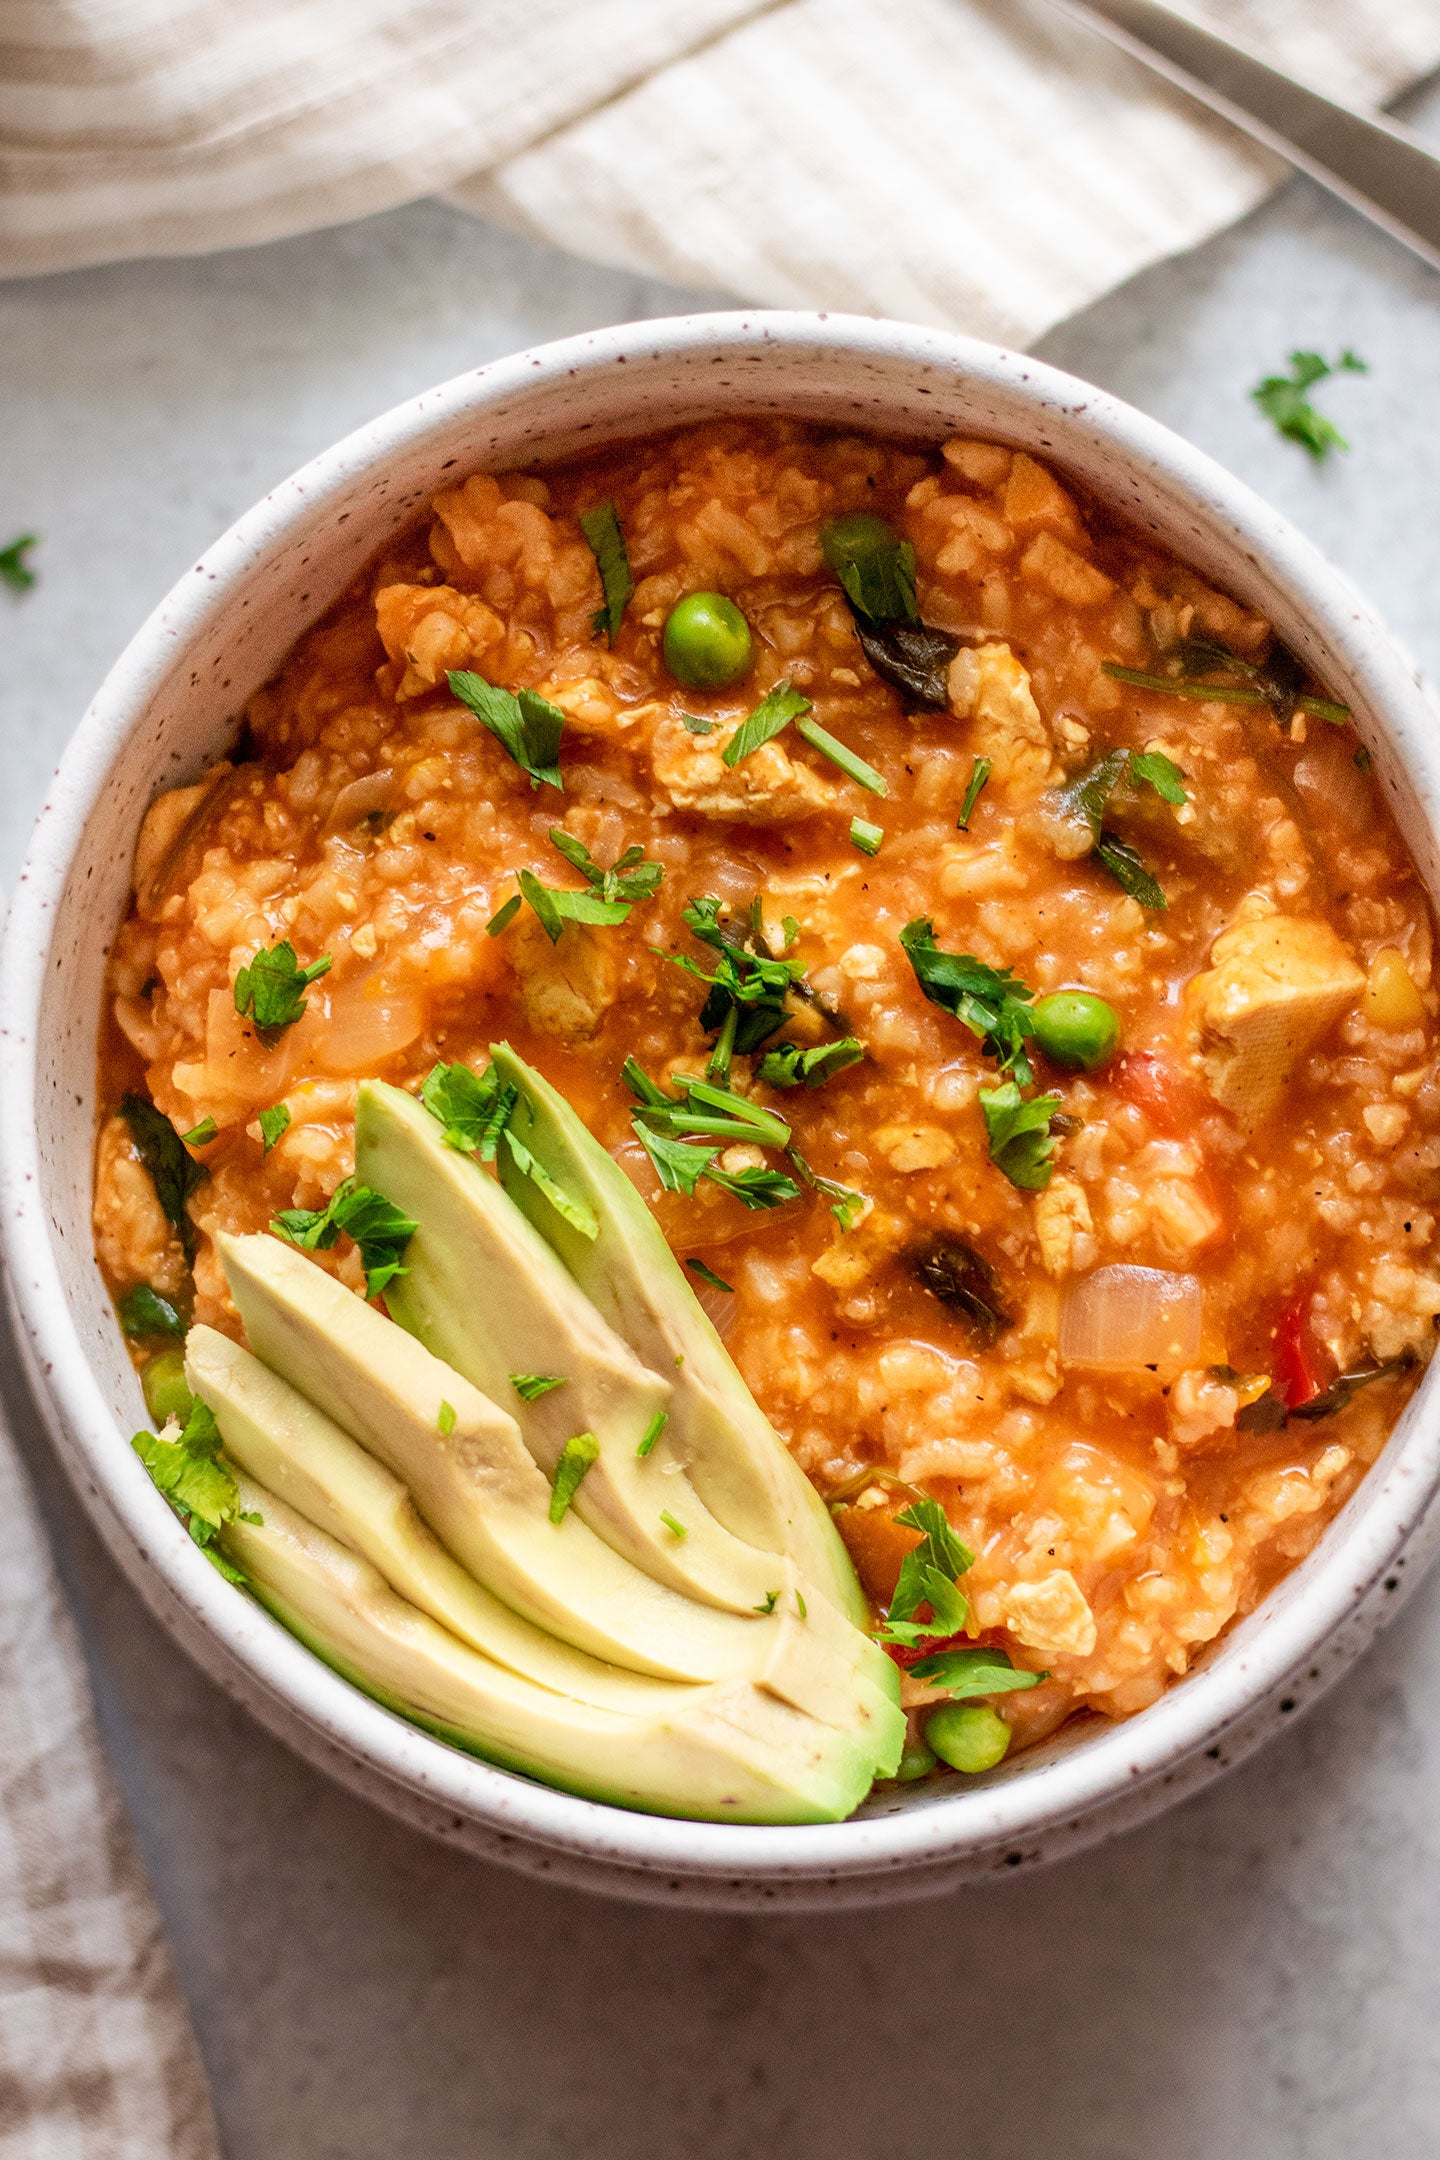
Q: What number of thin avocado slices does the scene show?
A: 5